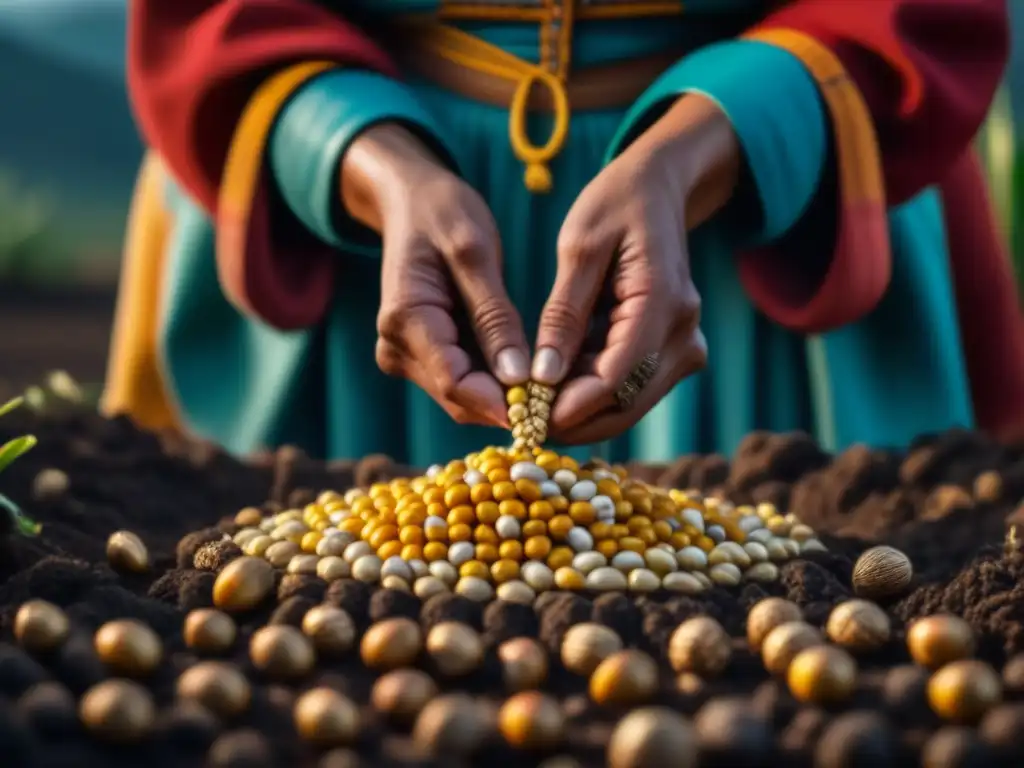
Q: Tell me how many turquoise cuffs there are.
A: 2